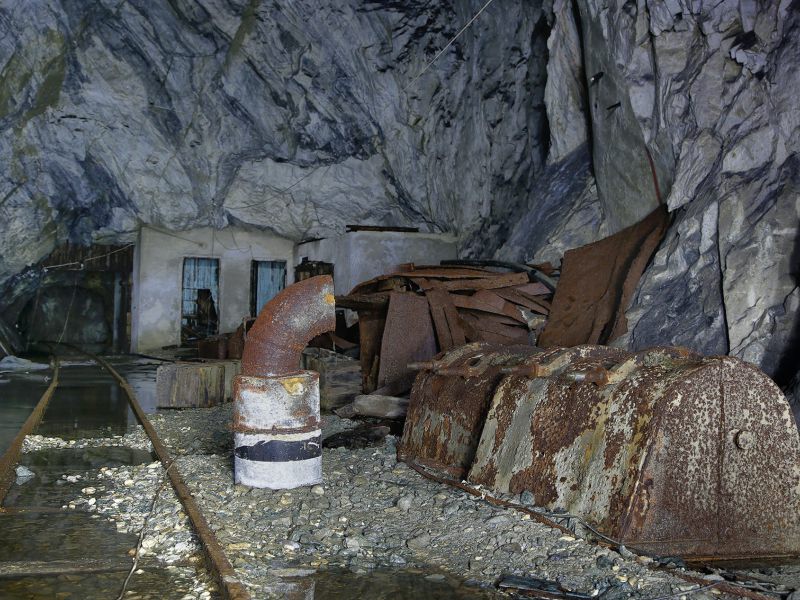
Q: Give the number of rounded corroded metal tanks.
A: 2